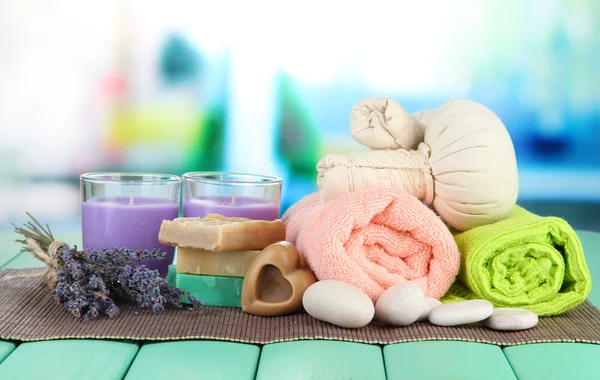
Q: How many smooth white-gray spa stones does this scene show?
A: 5